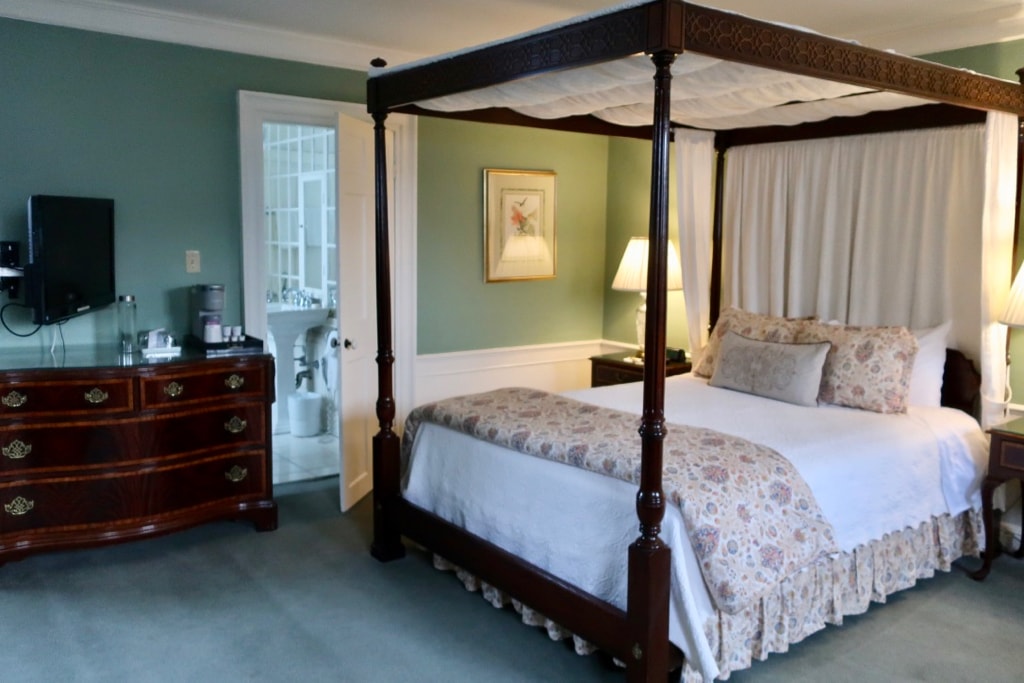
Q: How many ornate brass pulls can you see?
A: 8